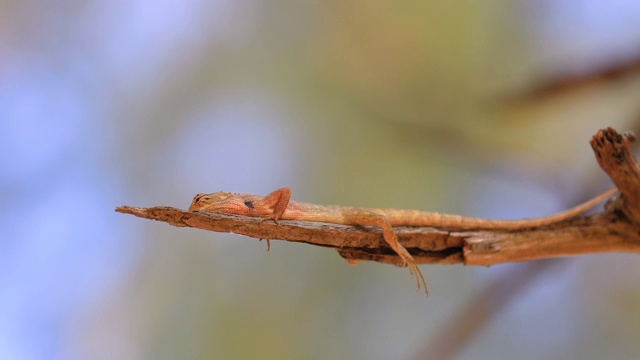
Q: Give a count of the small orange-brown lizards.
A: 1